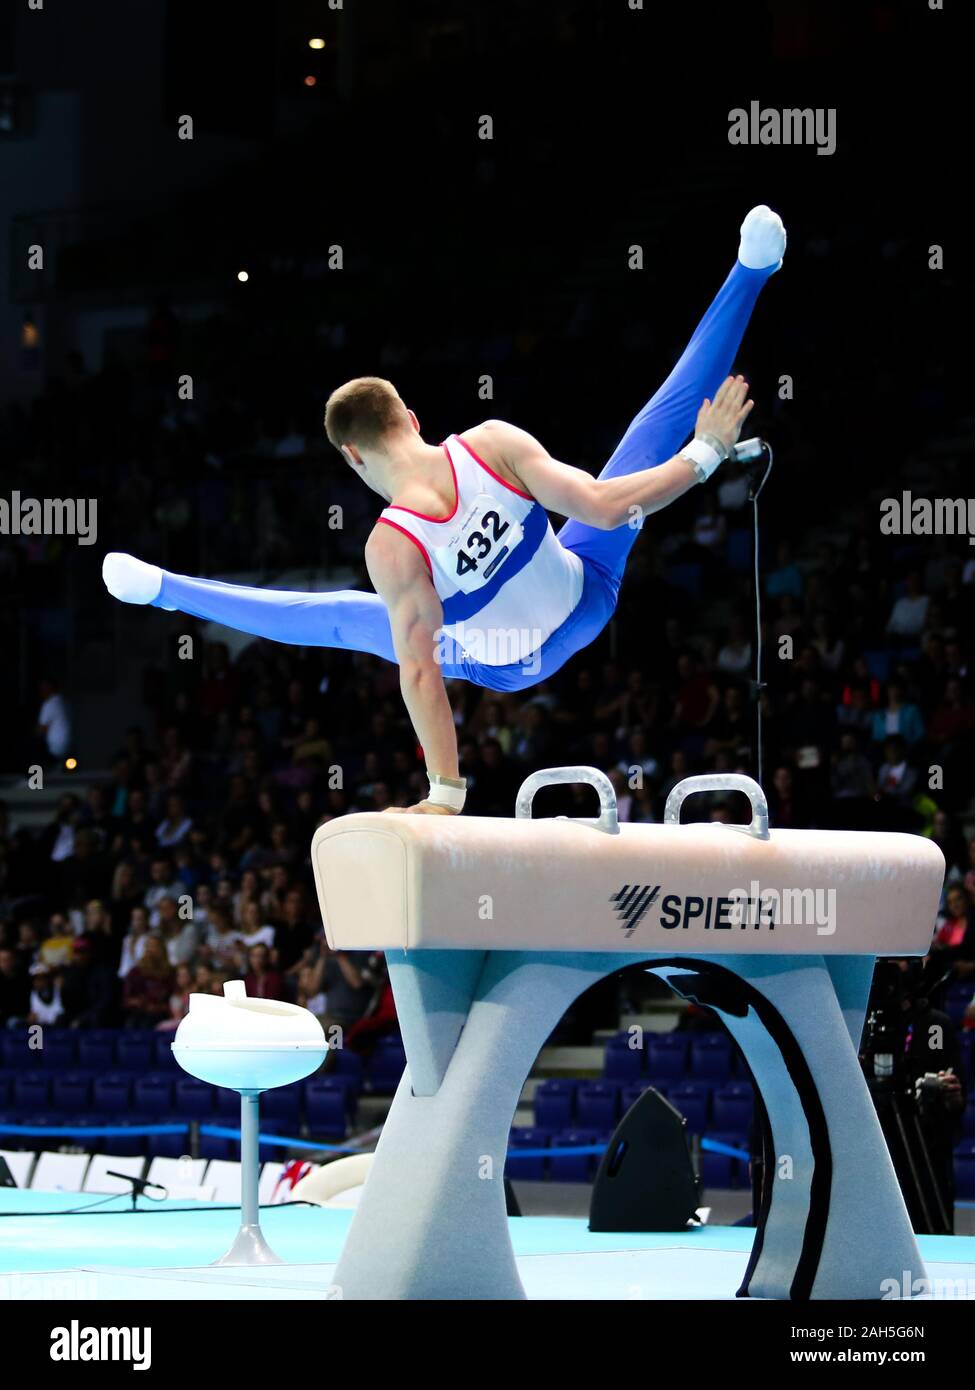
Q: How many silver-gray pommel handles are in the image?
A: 2